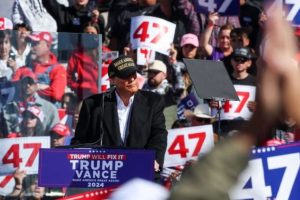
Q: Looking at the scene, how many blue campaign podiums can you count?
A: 1